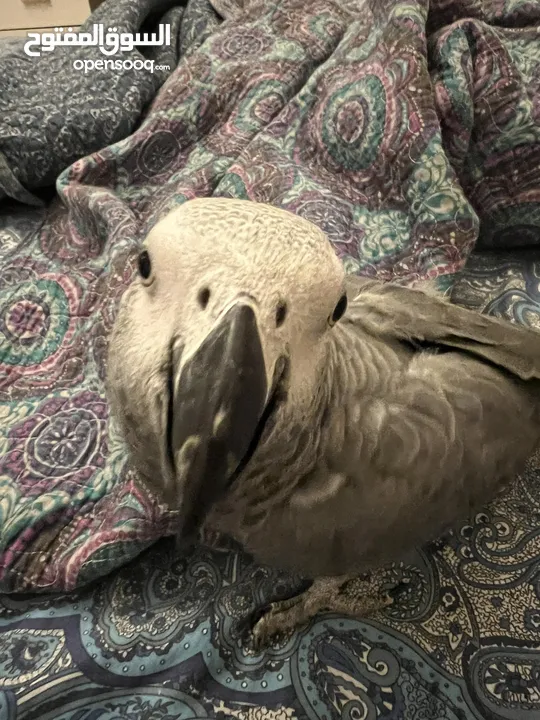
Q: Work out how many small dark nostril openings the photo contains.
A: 2